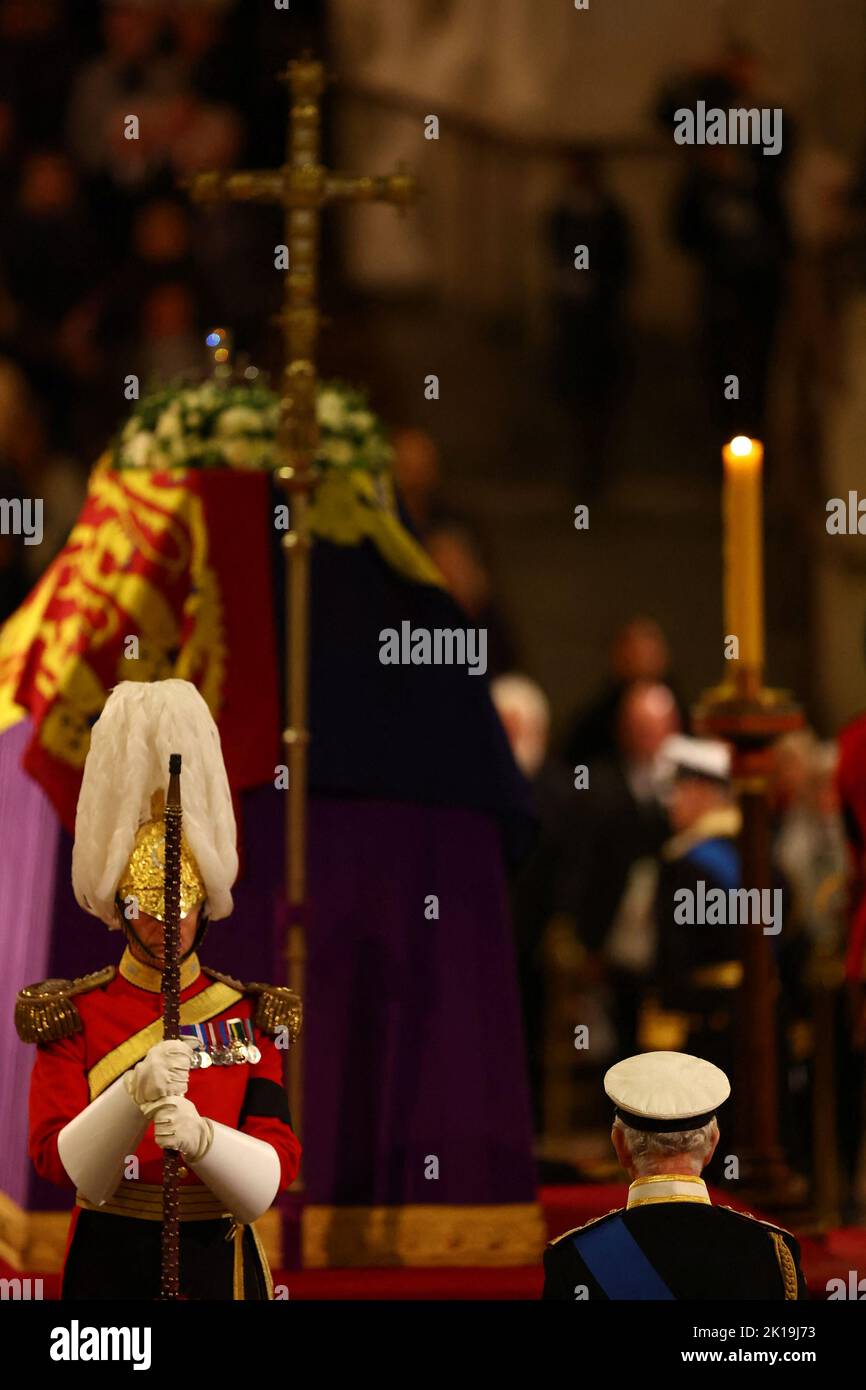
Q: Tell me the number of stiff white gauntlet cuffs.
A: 2